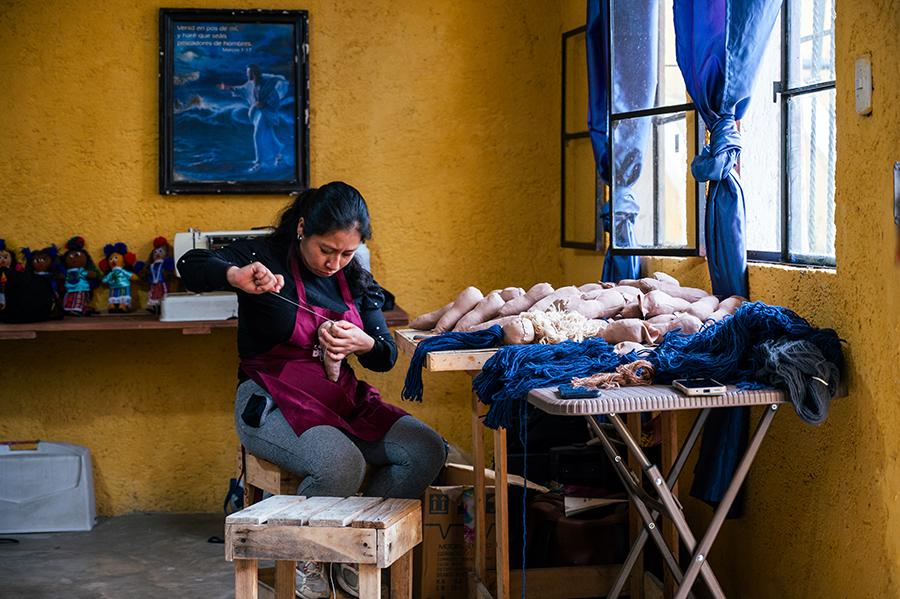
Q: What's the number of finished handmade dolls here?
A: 5